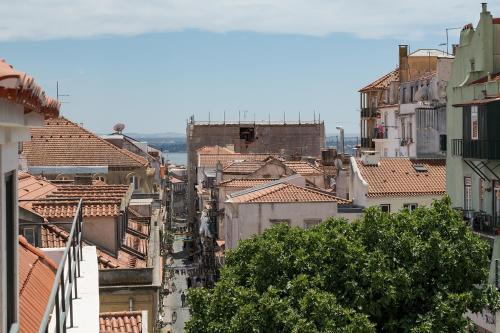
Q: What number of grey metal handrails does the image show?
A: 1